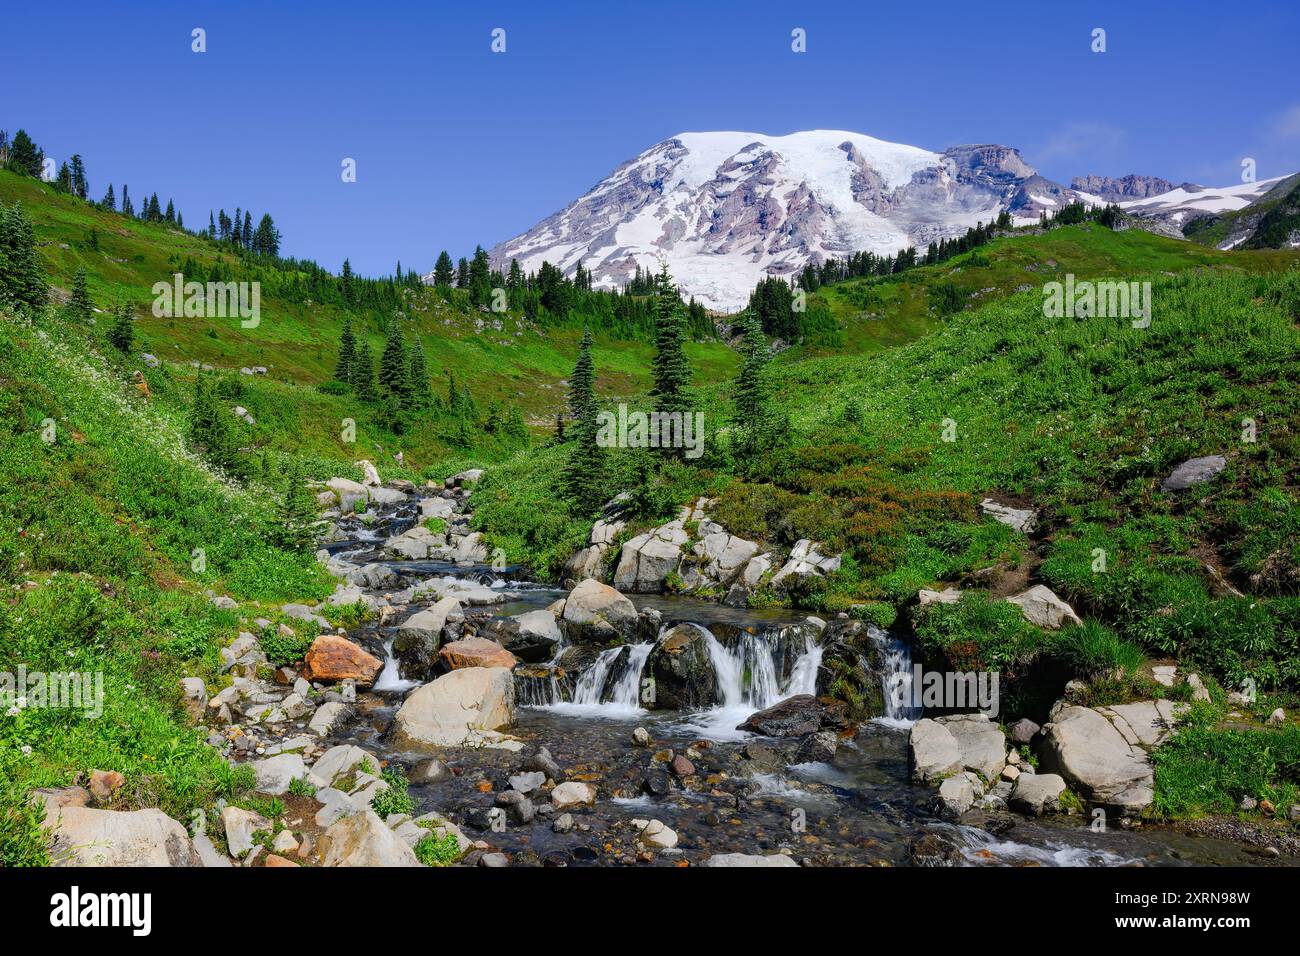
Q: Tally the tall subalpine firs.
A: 3